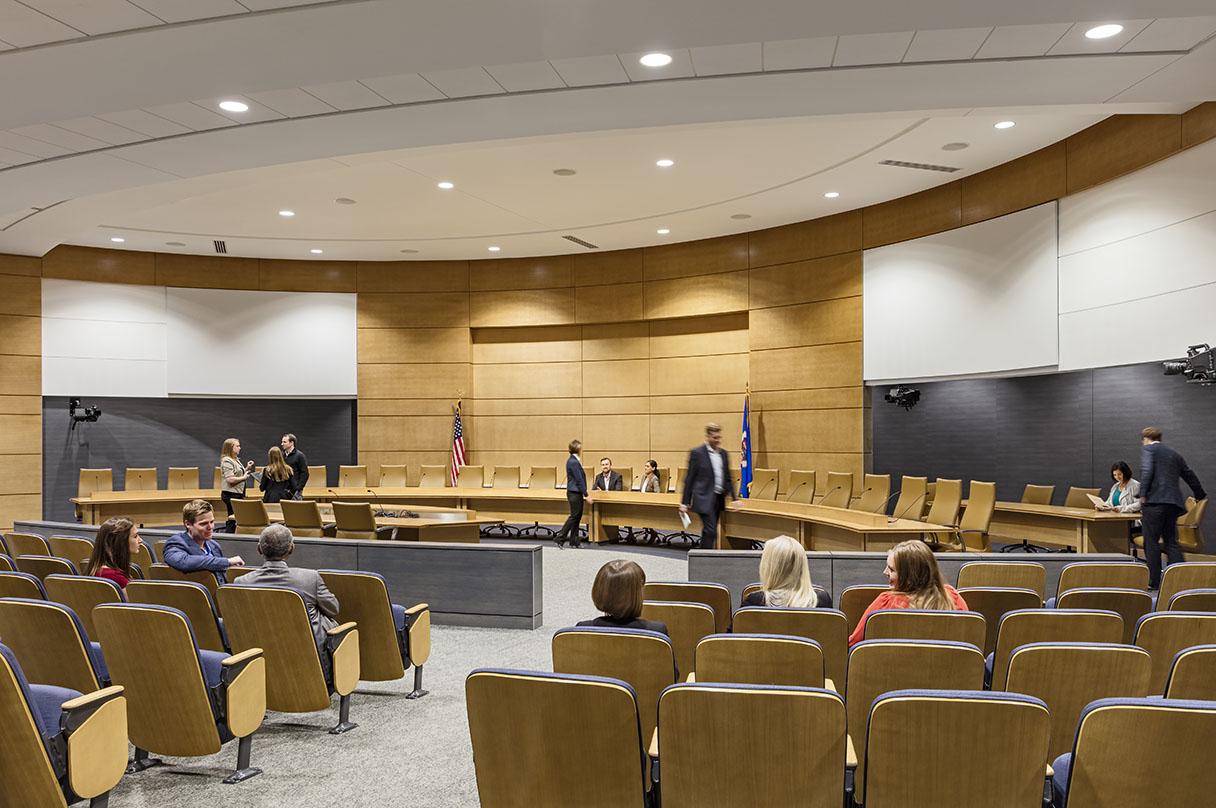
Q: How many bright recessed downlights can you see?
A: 12